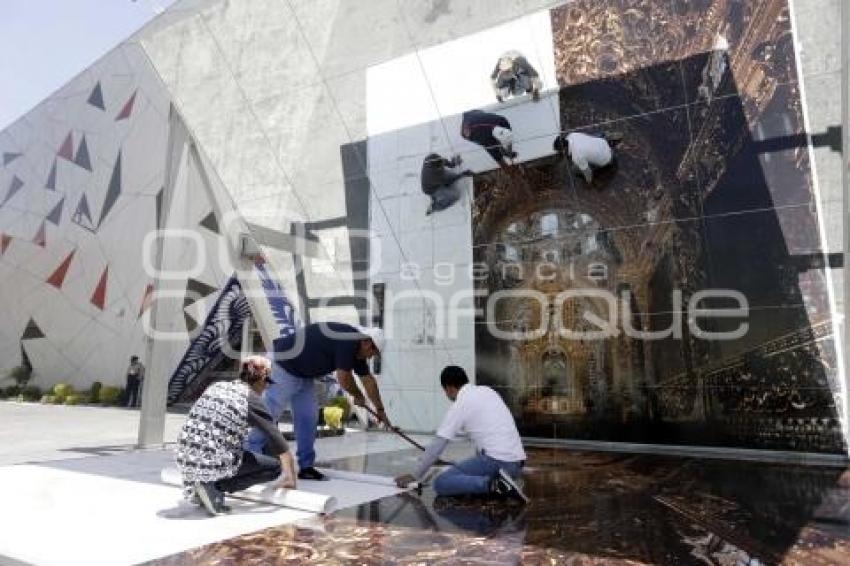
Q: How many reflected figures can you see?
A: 4